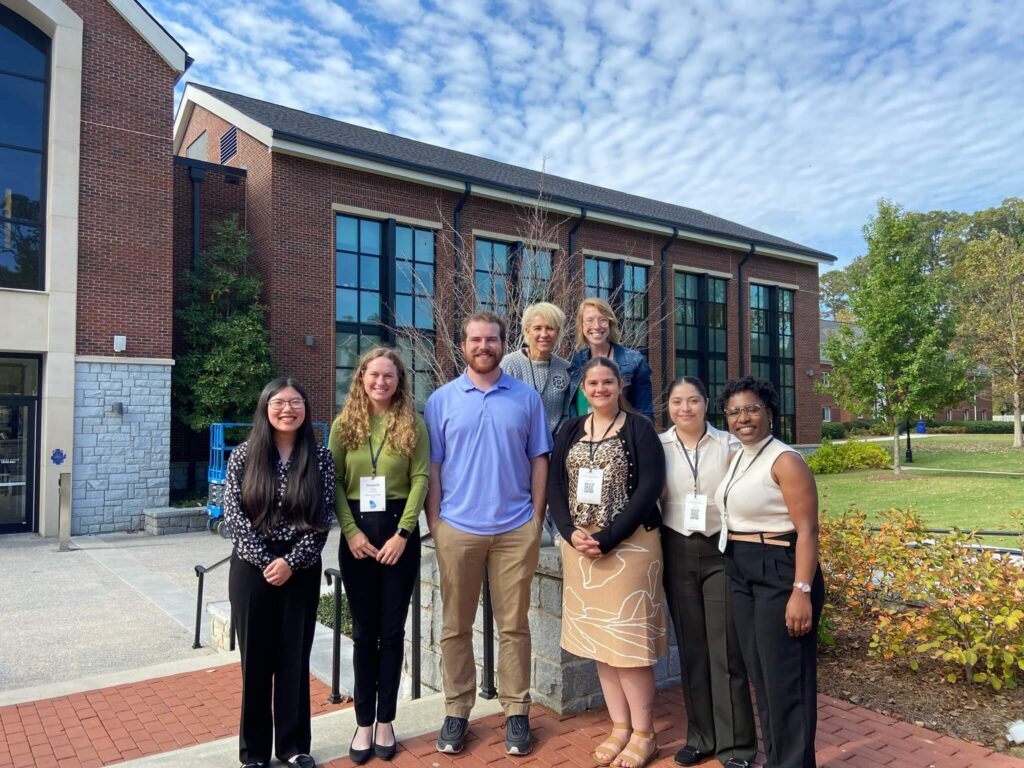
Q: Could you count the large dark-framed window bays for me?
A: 5